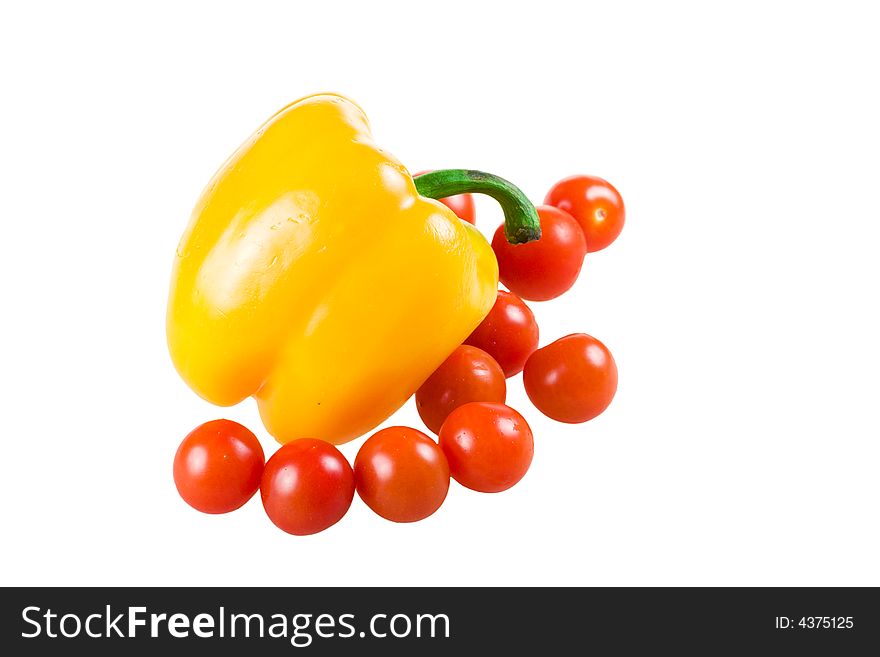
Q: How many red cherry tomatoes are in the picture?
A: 10